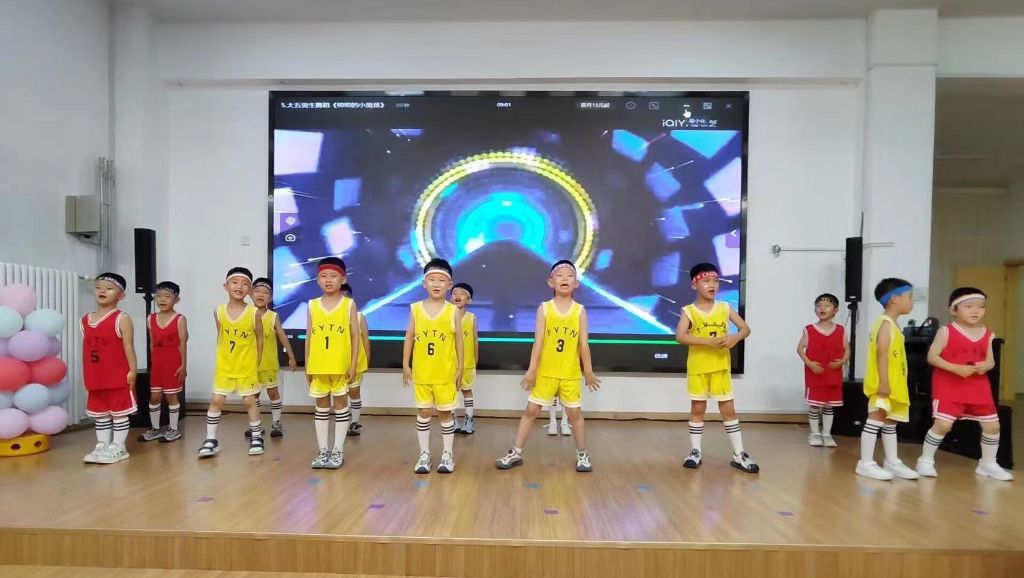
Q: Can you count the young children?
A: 14